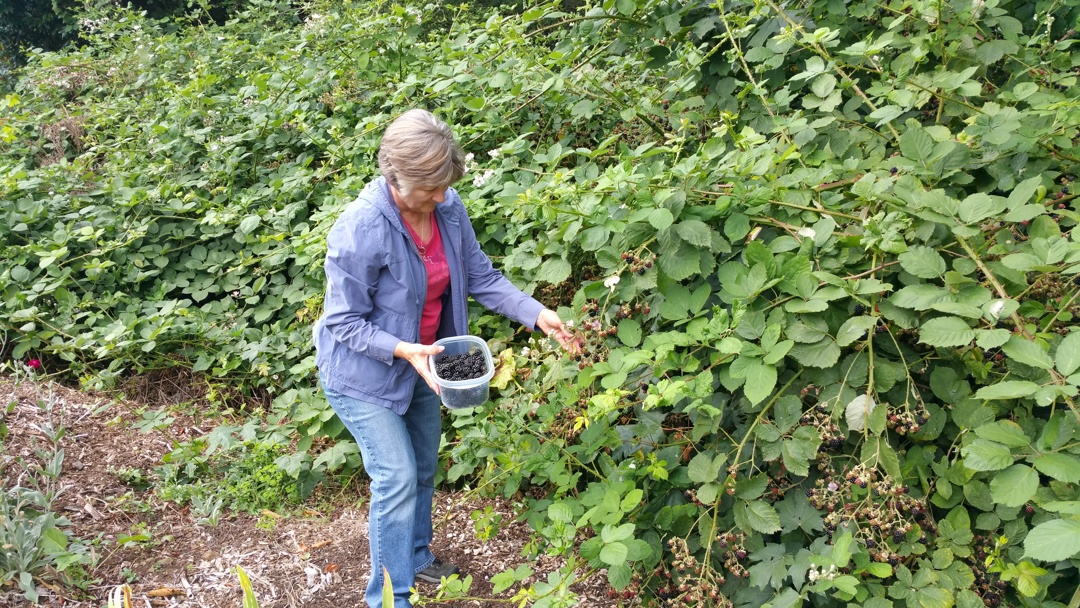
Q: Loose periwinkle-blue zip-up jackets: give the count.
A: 1